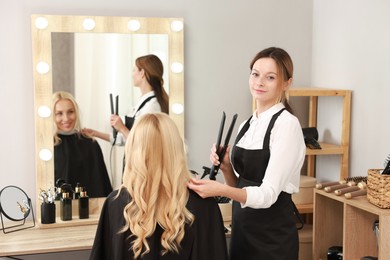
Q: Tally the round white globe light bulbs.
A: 9